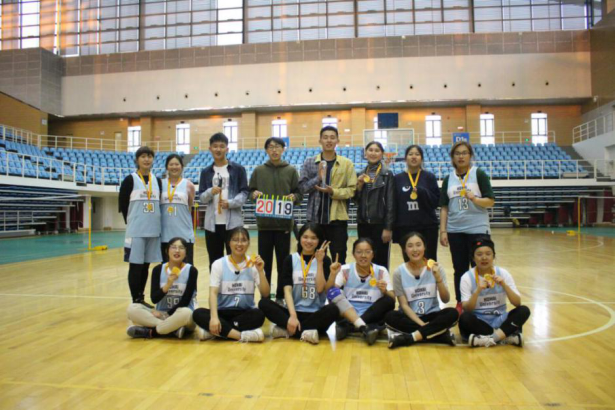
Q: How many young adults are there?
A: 14